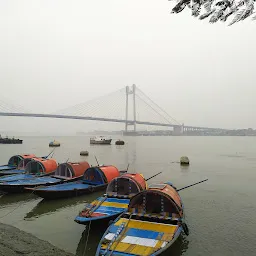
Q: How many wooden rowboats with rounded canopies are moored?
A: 7